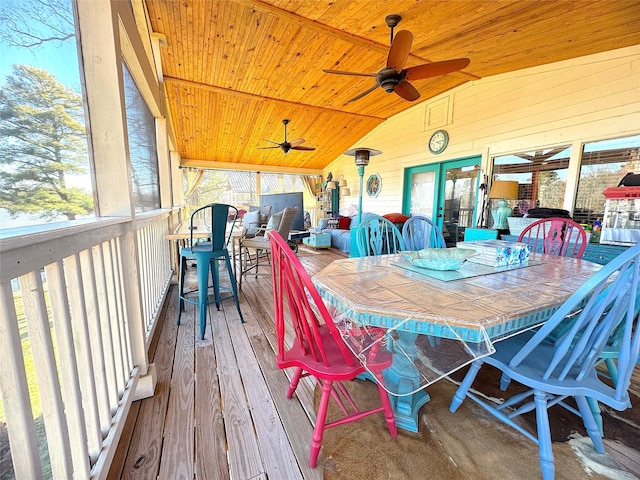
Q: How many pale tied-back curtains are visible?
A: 2